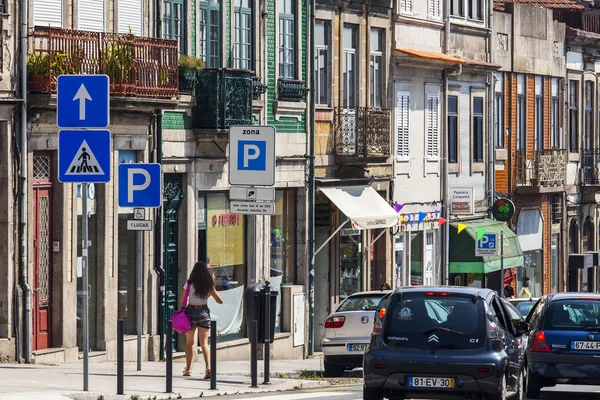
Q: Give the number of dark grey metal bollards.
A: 4